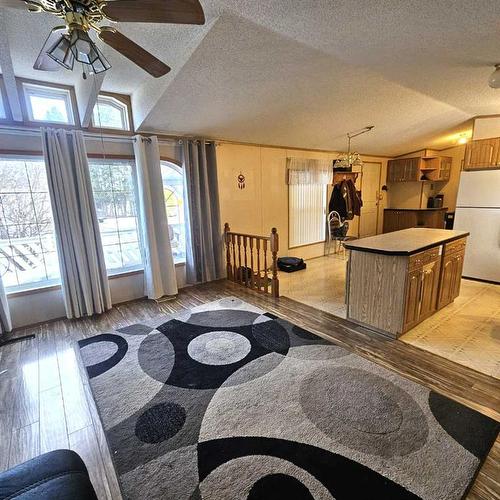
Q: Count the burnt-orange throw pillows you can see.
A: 0